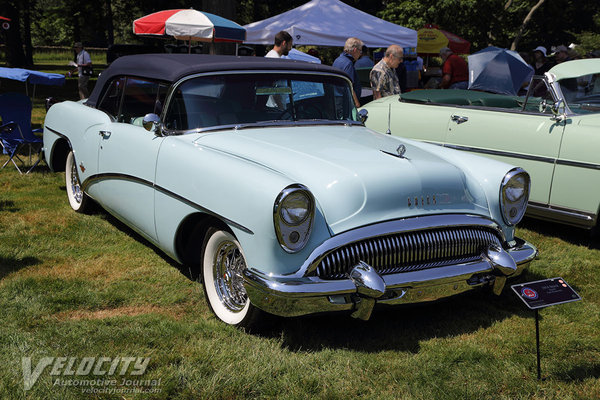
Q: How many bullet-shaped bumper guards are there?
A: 2